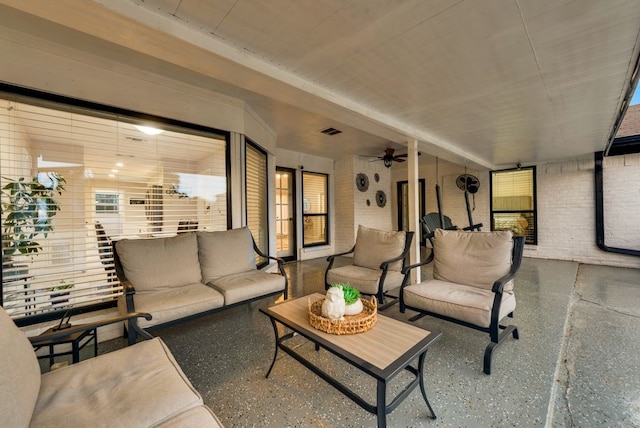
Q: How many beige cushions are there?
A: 11